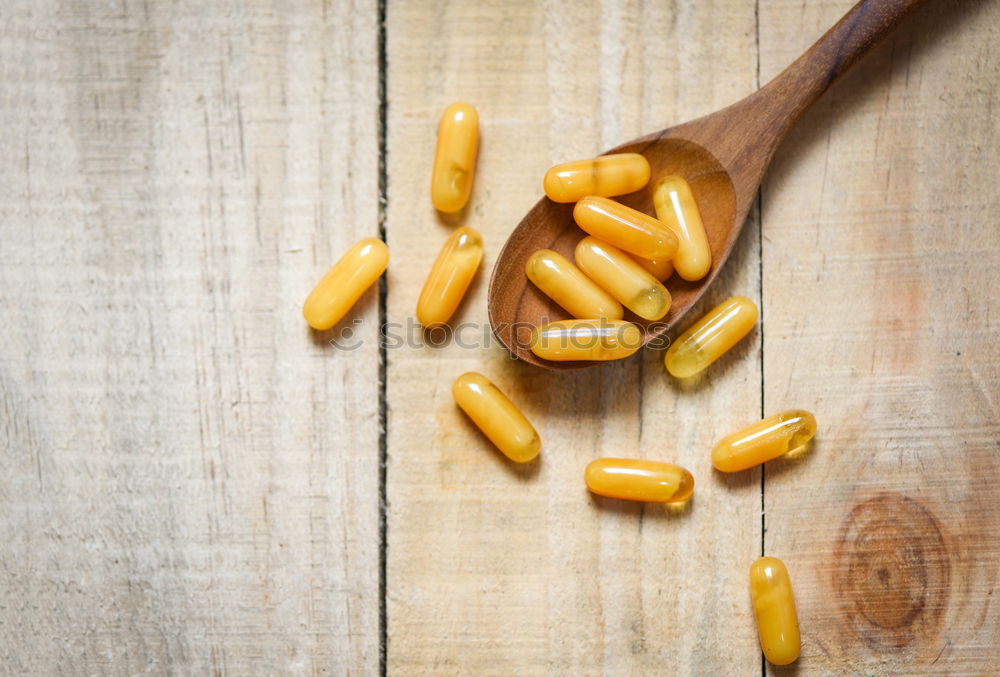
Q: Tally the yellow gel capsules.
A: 15